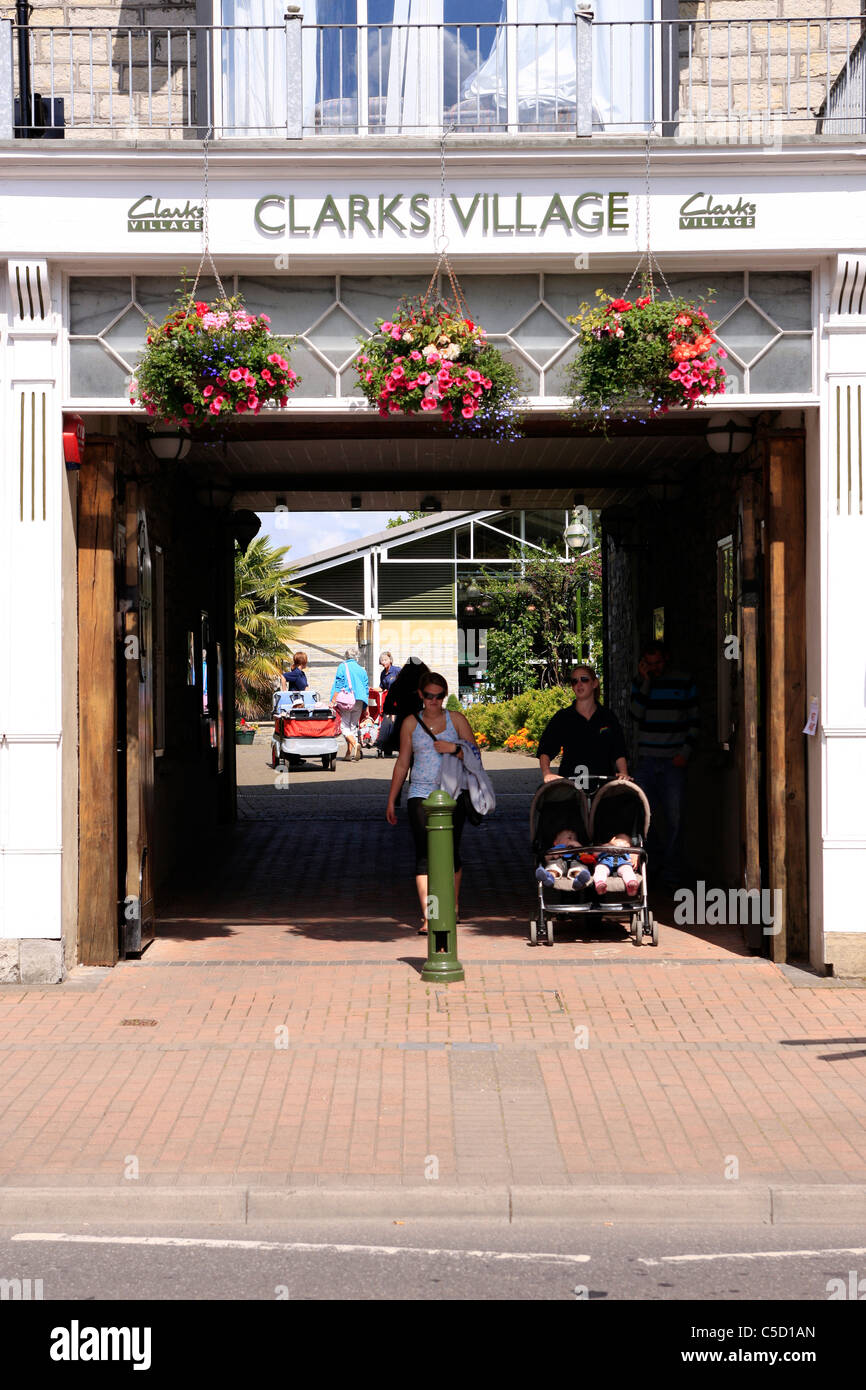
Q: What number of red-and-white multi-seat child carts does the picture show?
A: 1